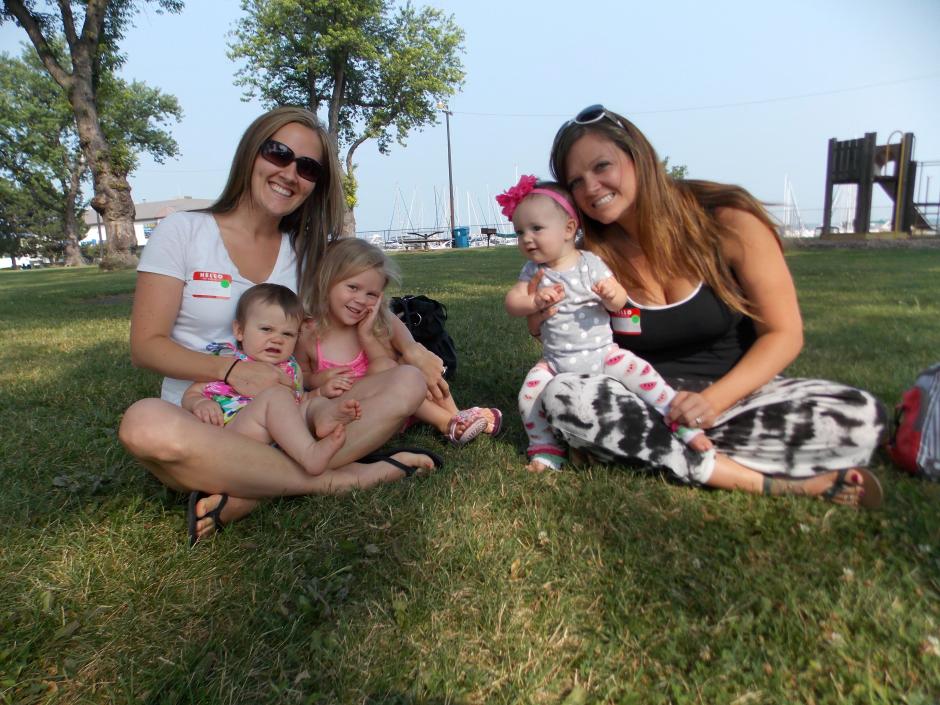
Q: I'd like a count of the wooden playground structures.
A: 1